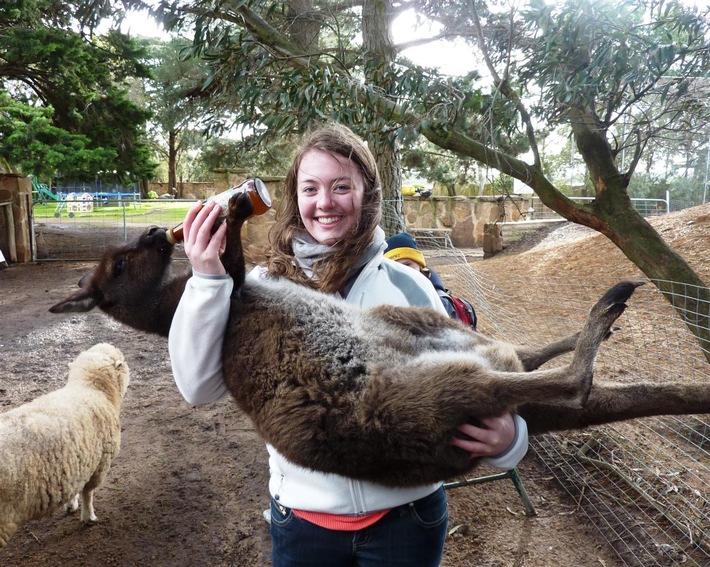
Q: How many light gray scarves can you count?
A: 1